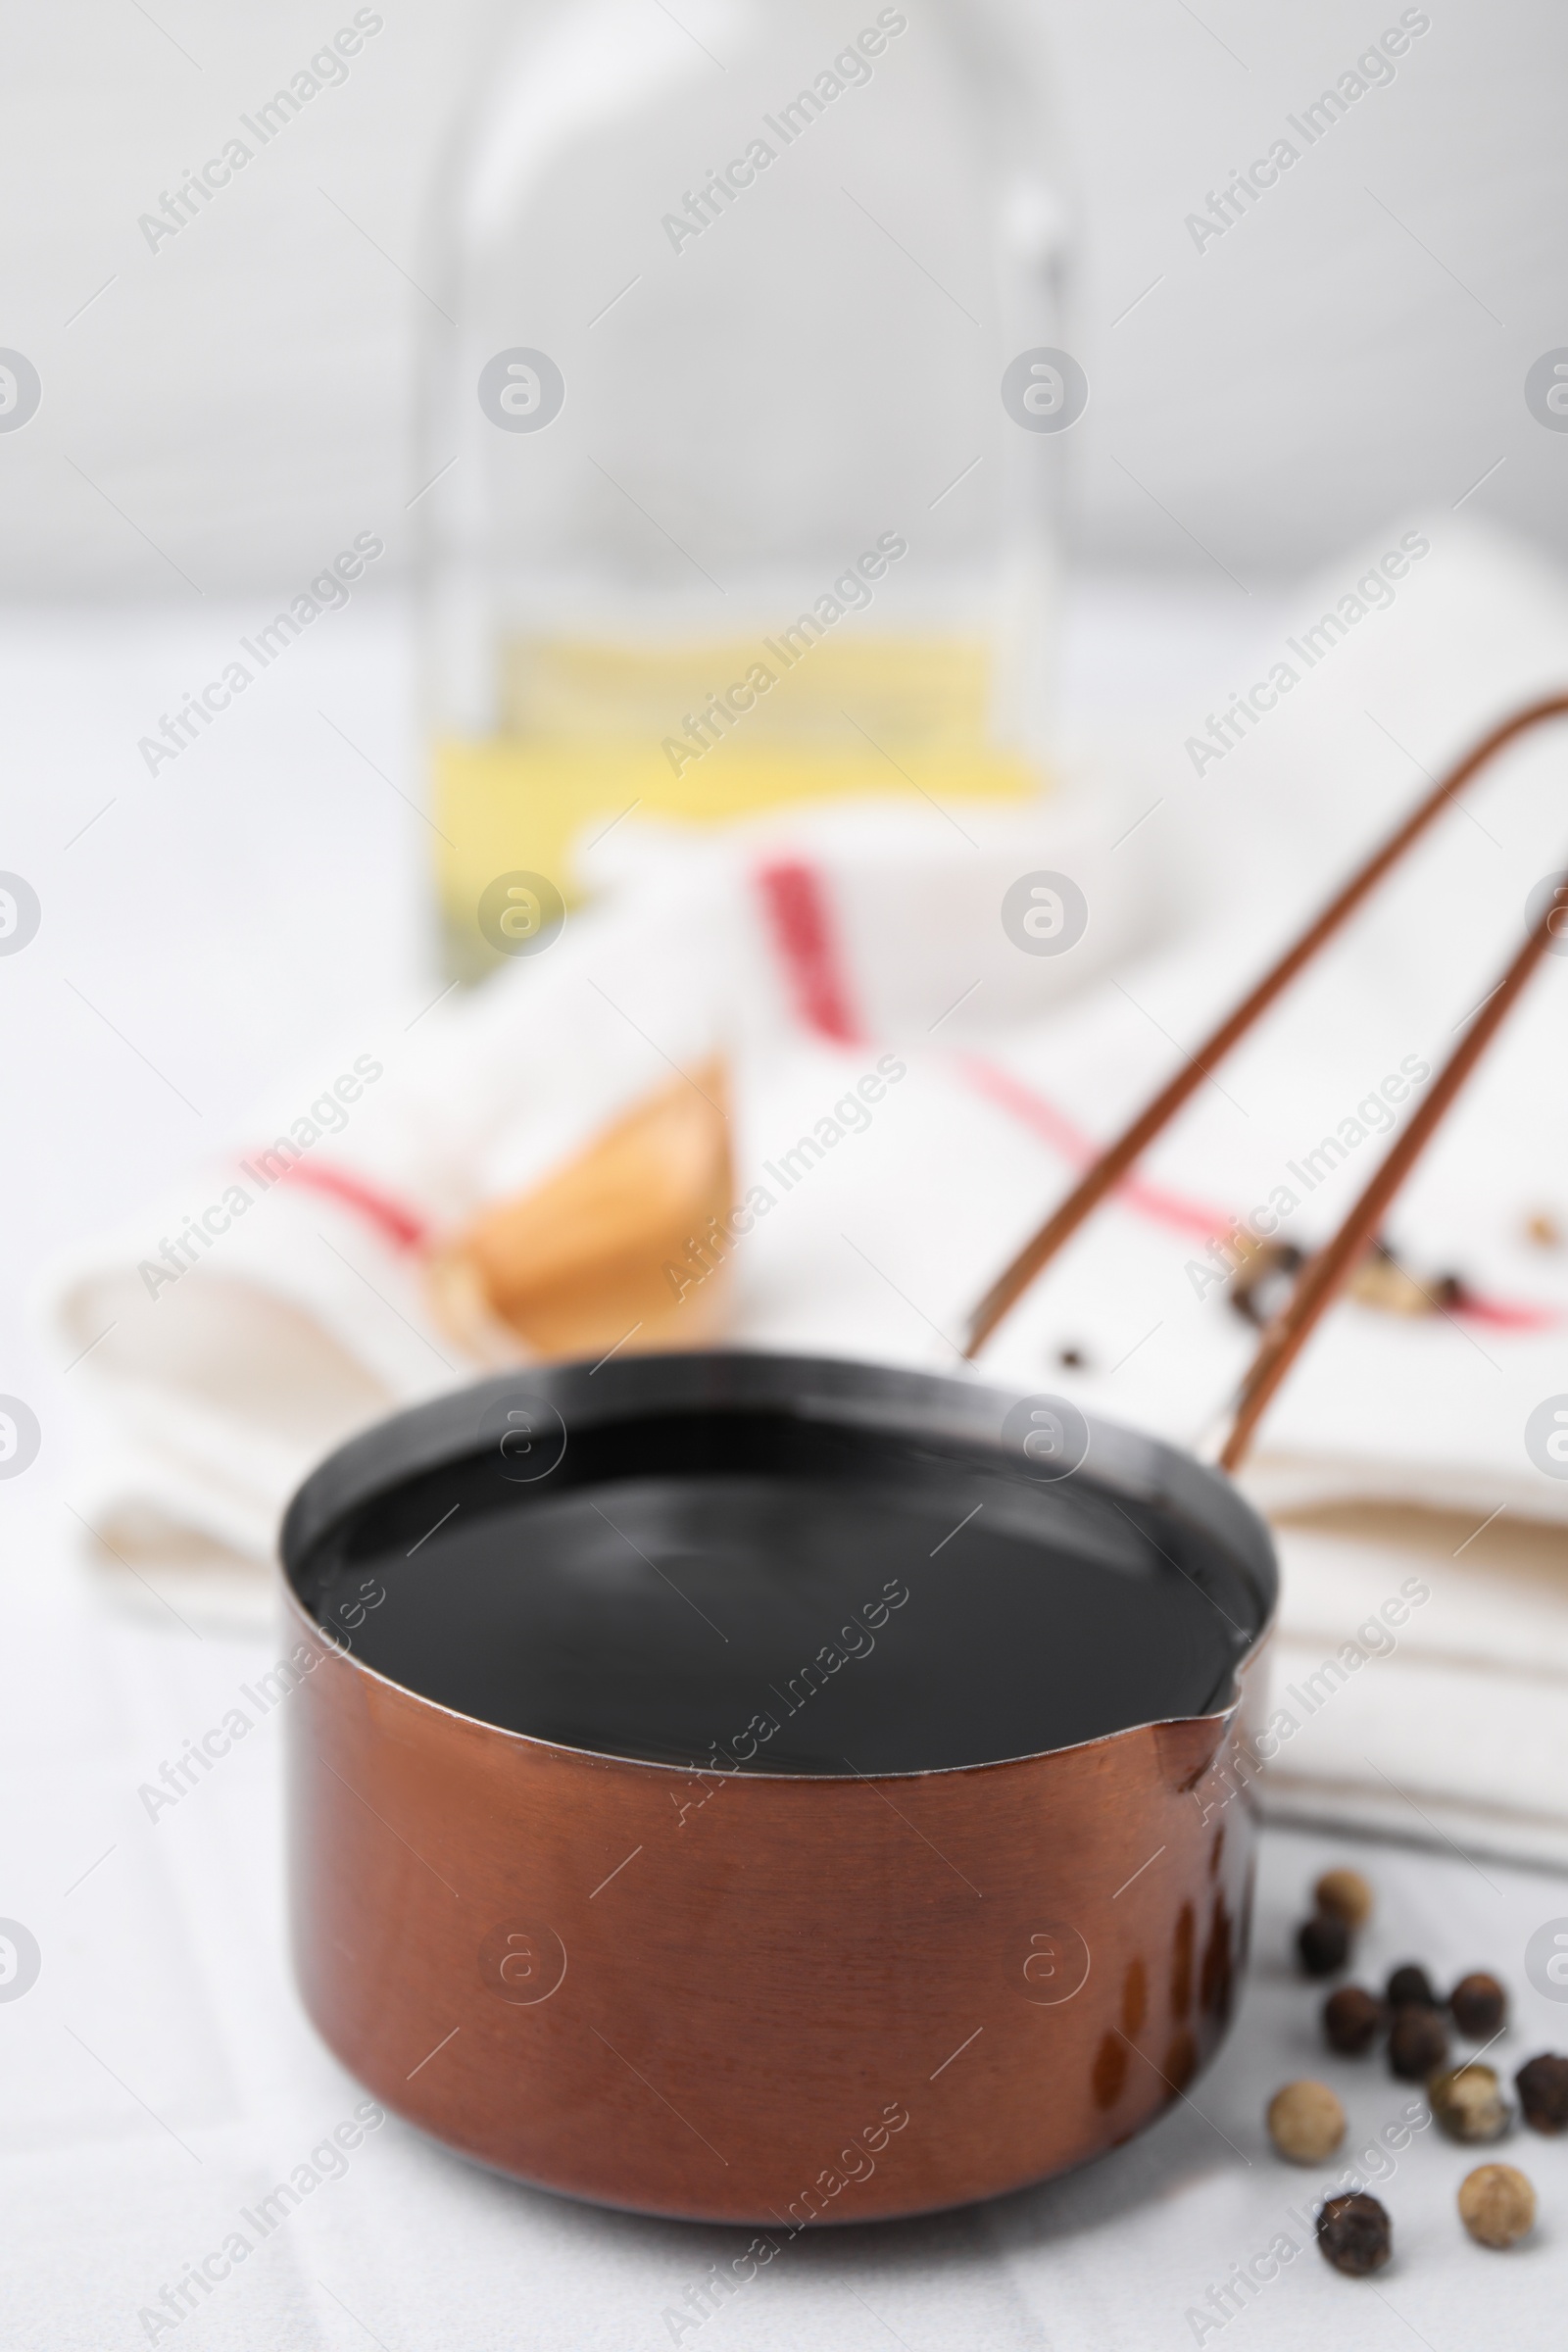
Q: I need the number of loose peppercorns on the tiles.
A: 11